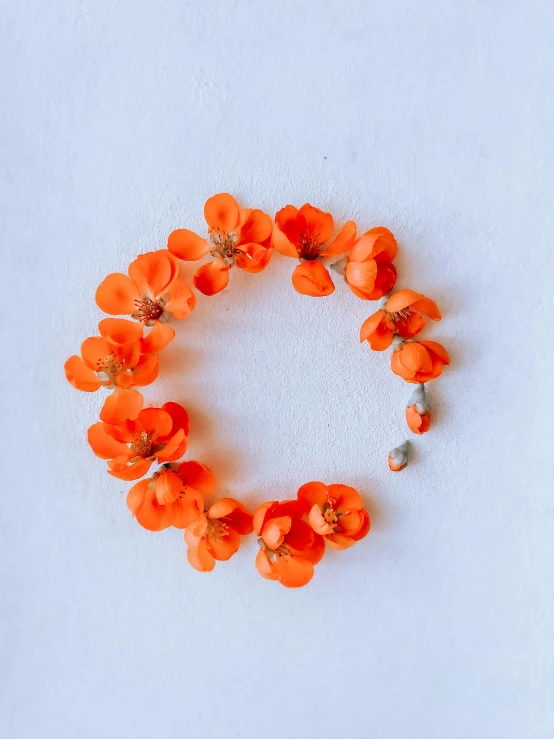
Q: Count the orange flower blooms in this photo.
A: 12